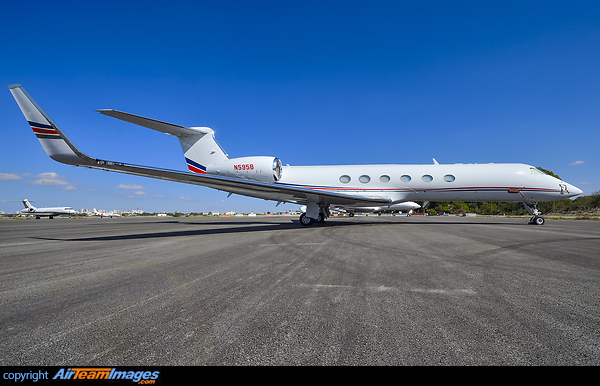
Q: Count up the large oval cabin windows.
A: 6